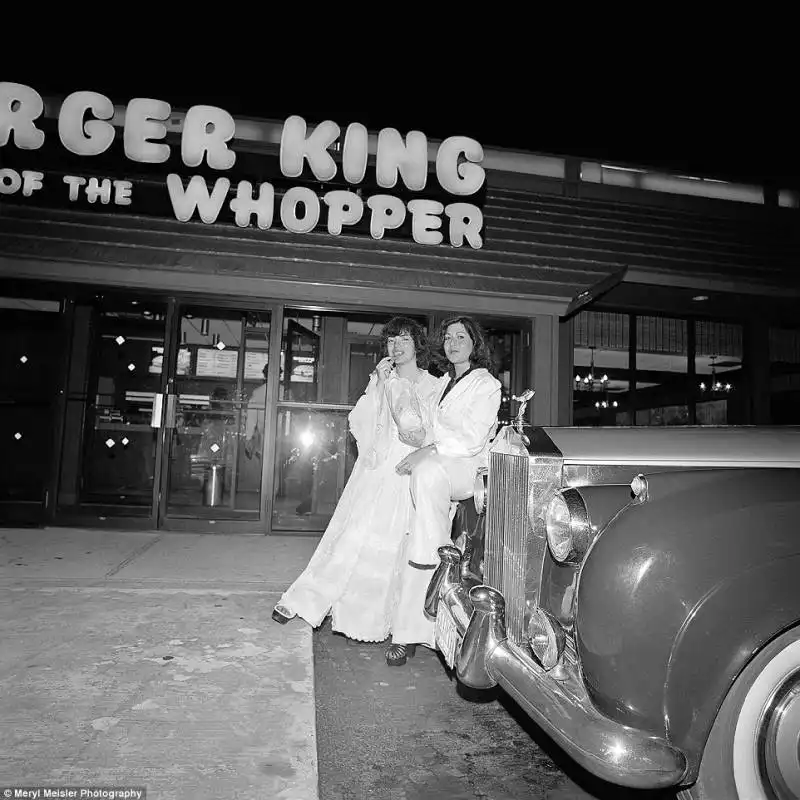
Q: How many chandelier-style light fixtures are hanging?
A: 3